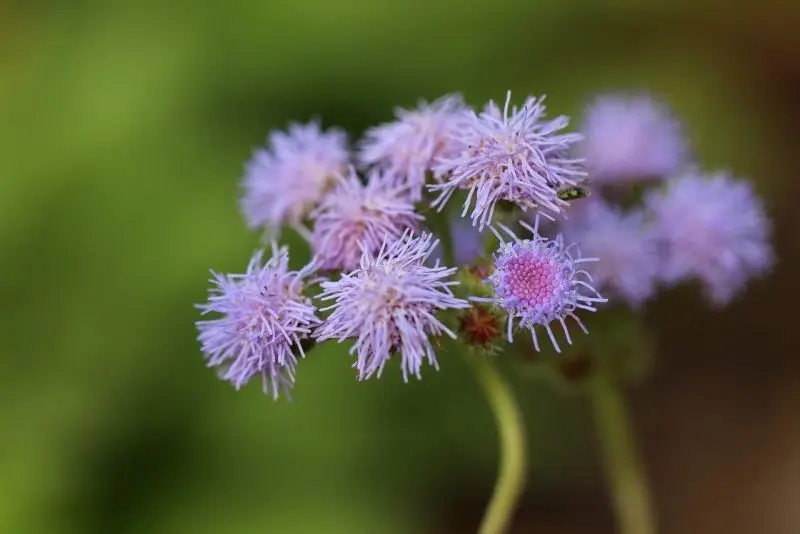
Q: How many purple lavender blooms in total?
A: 10